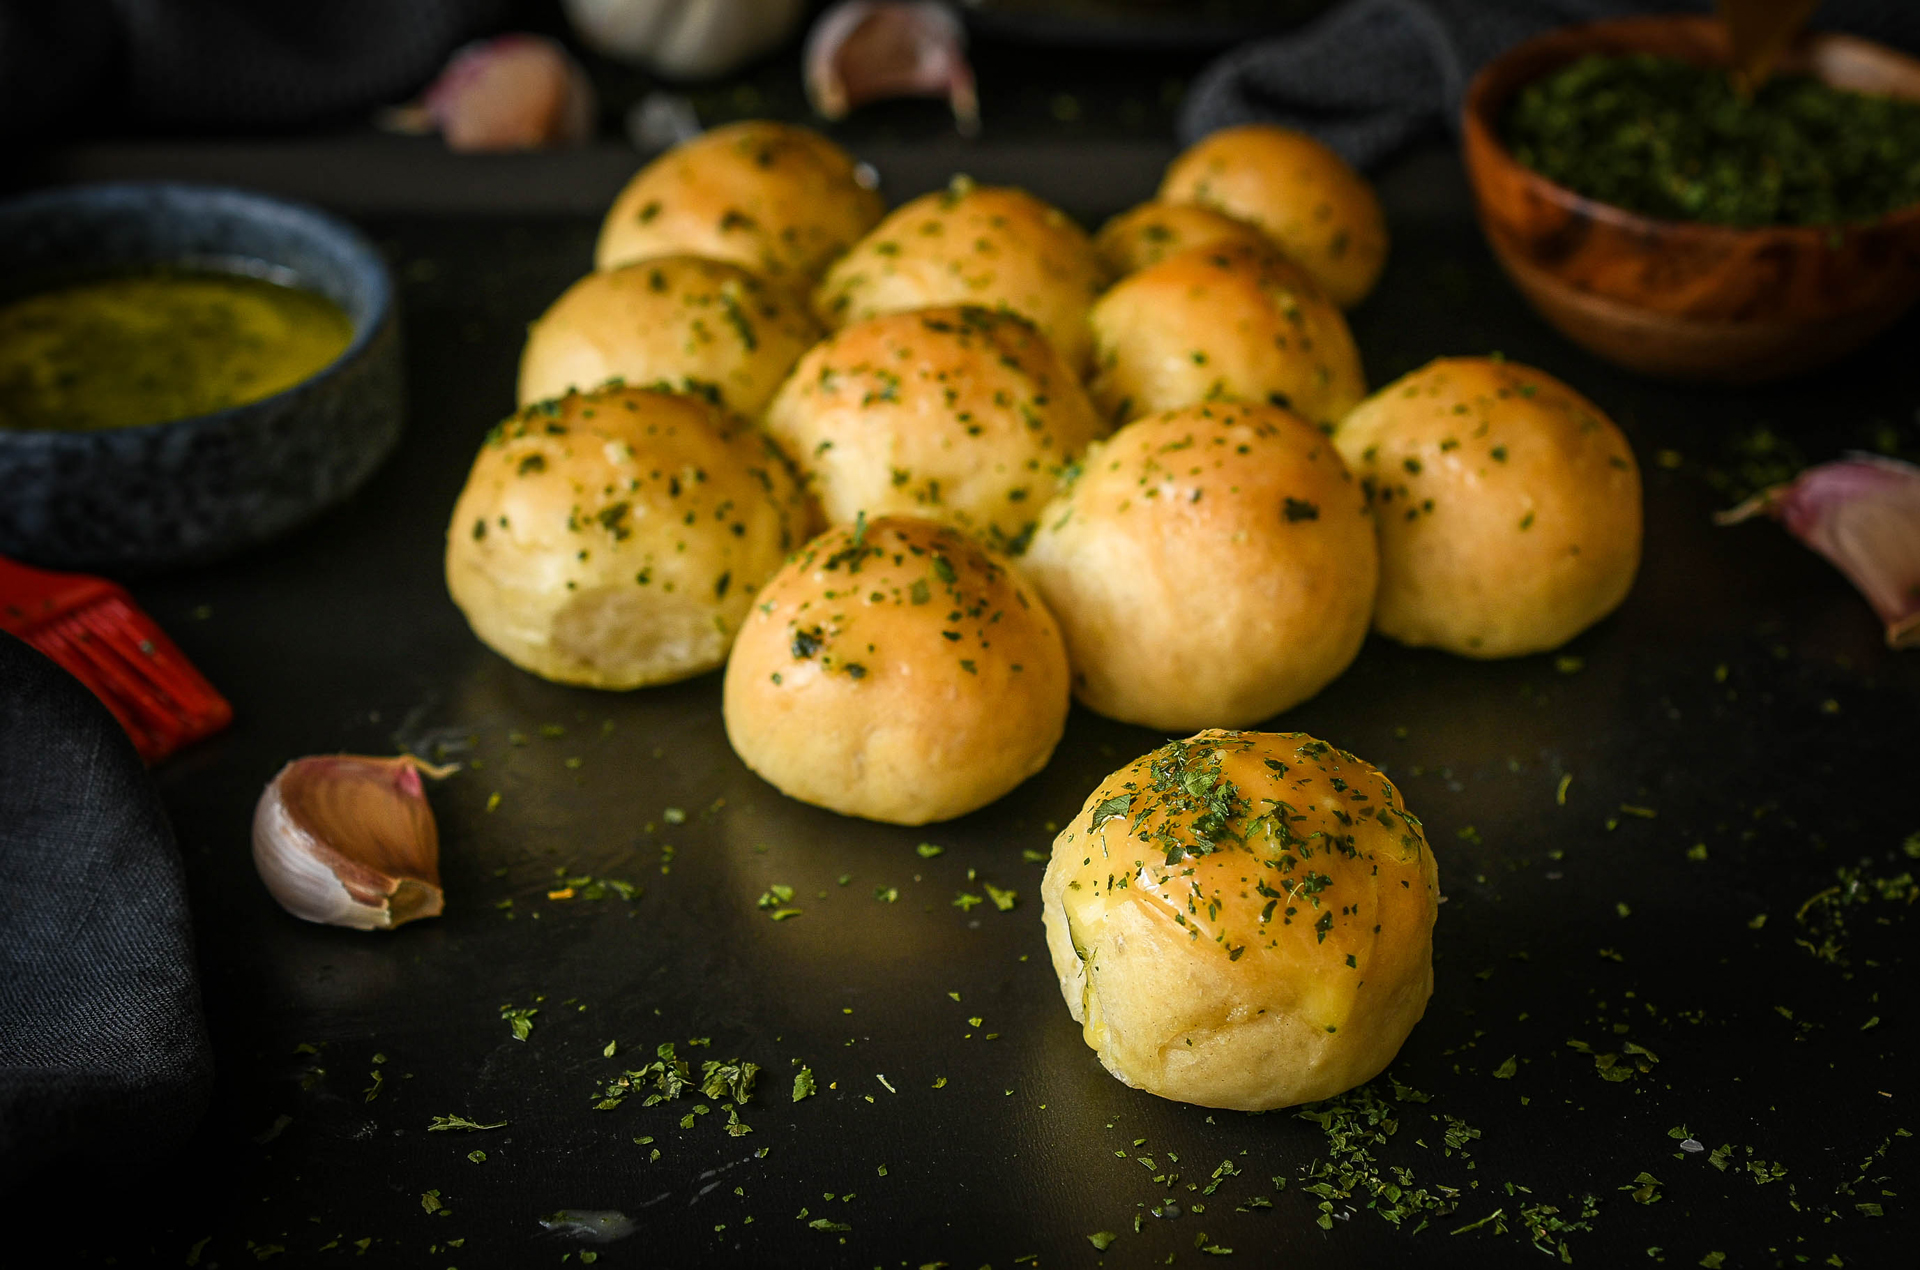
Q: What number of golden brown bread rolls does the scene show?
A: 12